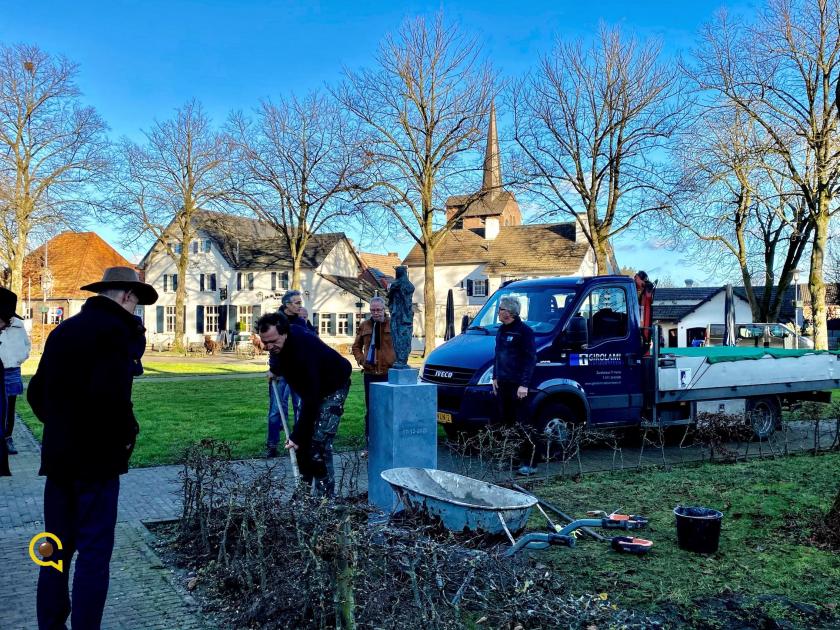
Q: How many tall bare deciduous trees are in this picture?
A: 7